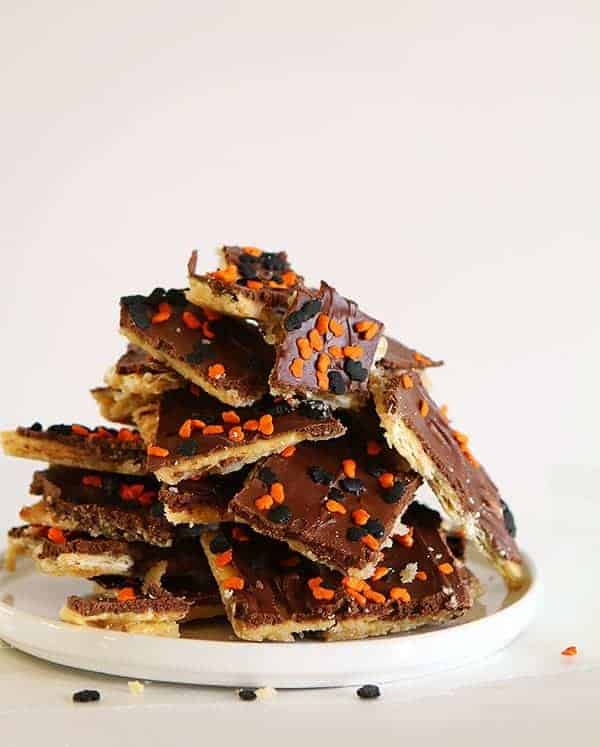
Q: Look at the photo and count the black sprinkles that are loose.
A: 3